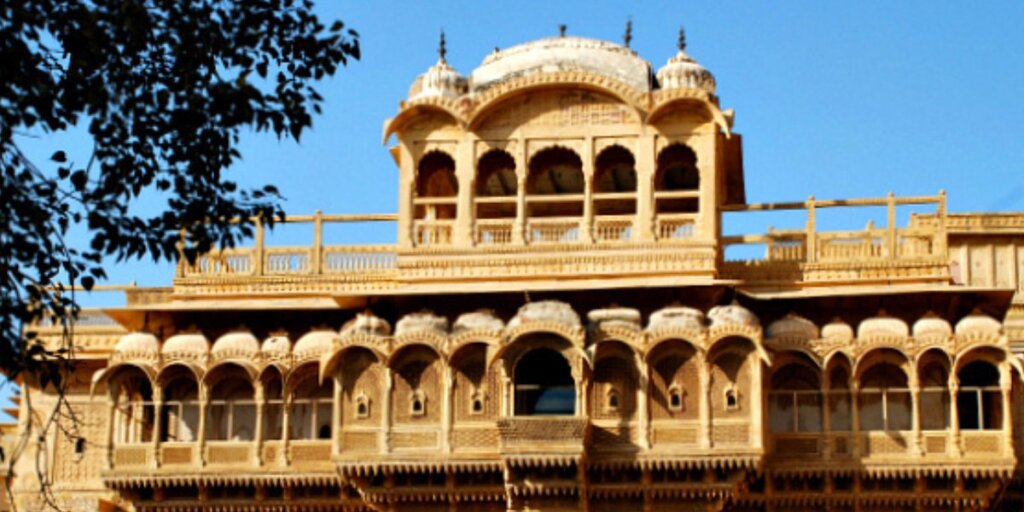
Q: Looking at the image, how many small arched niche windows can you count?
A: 6